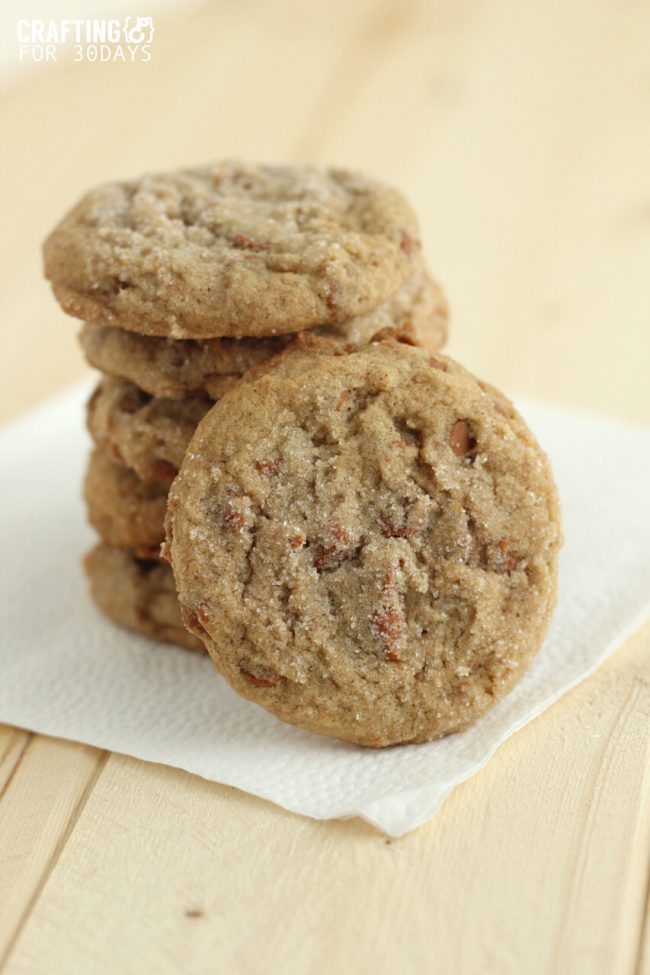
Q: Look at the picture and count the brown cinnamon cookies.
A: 6